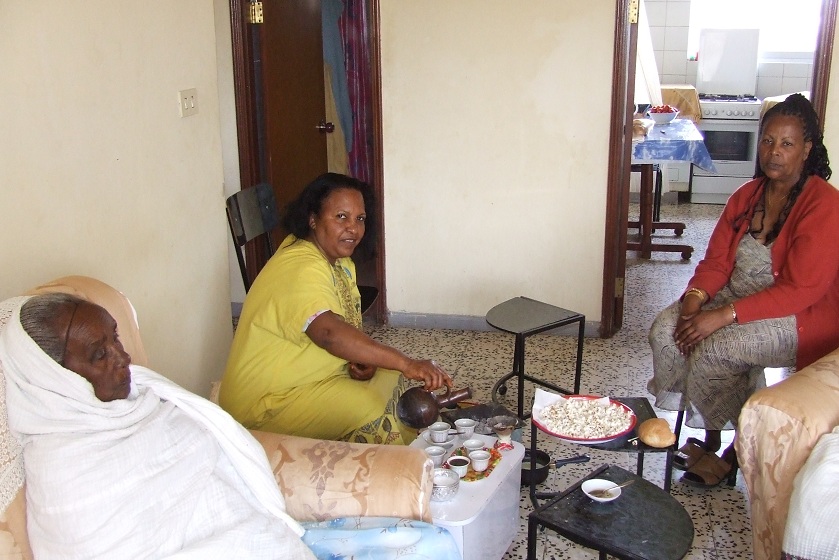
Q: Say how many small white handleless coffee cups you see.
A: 6